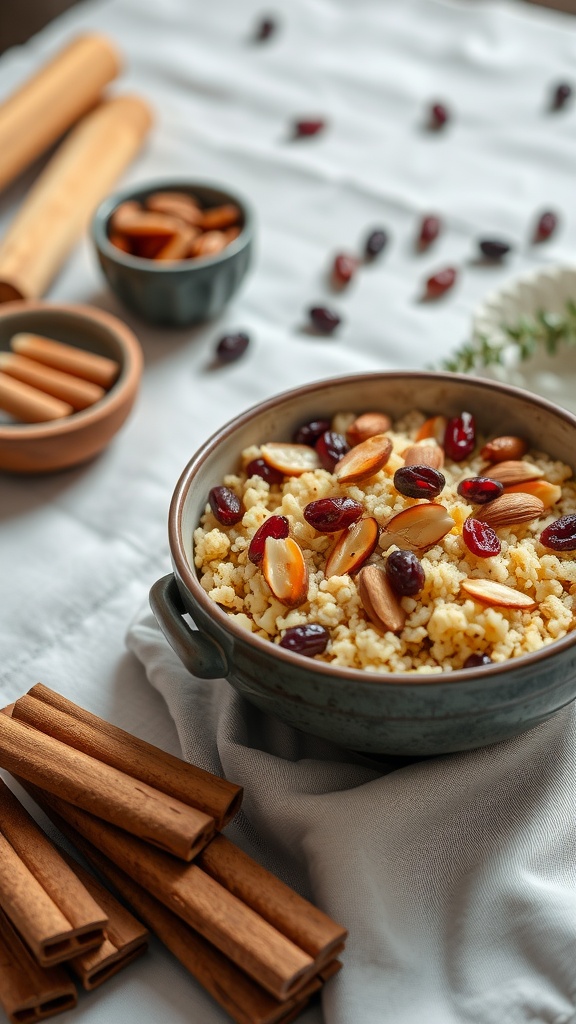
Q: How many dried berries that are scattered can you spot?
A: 12